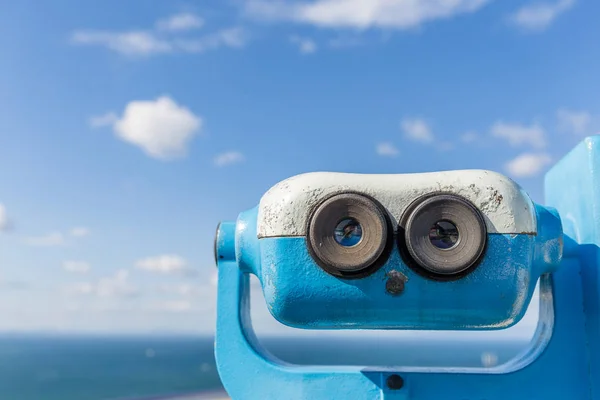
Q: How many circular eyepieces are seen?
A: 2